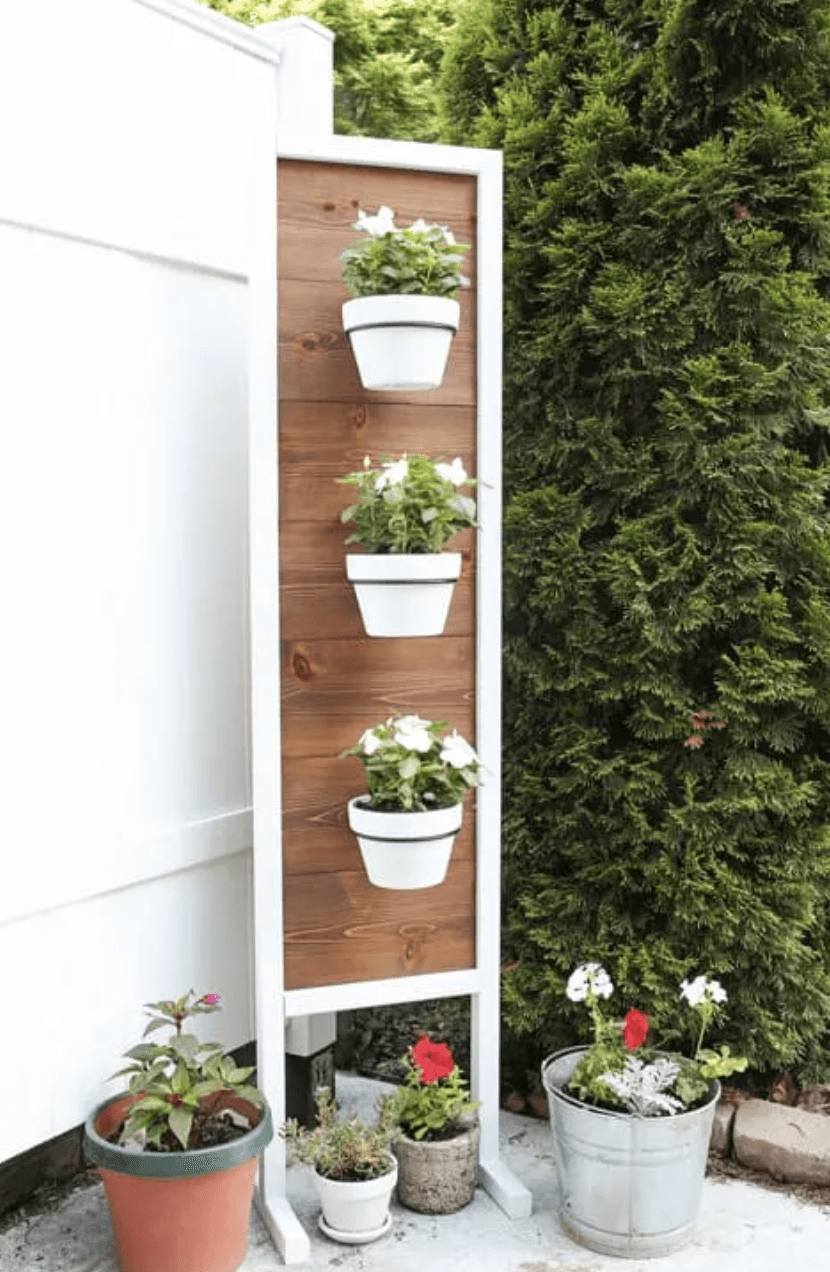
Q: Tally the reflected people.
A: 0